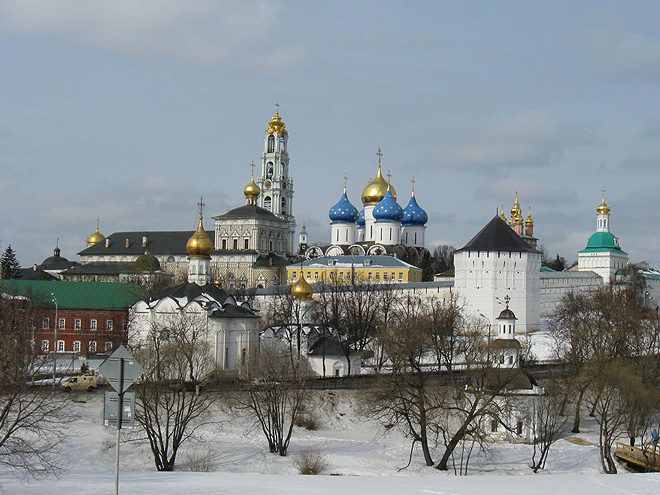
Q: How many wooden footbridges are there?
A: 1